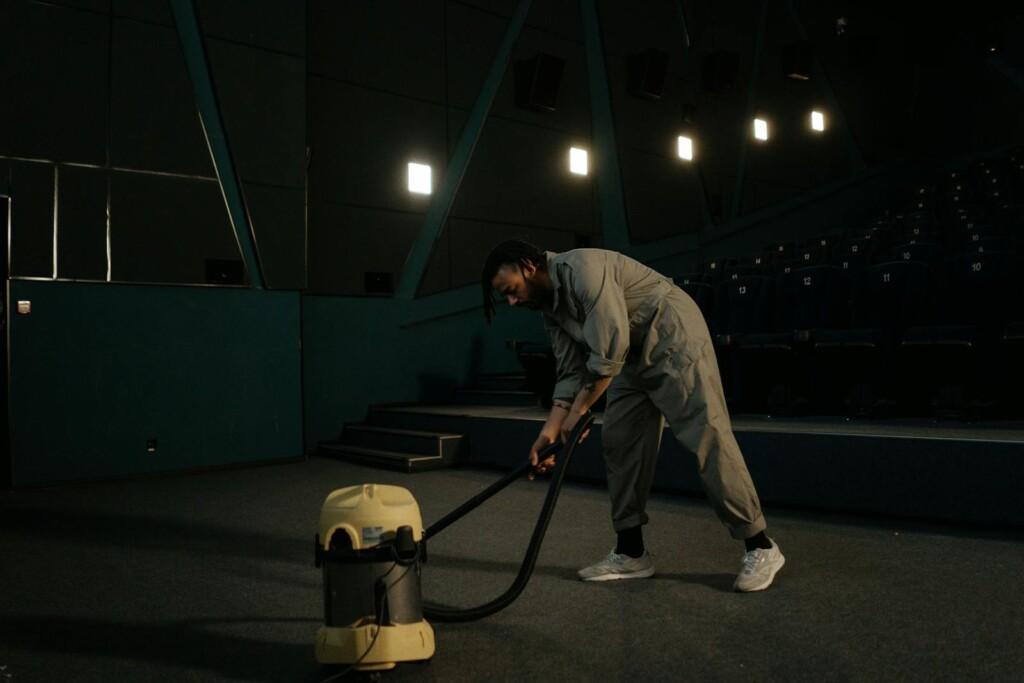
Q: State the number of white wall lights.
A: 5